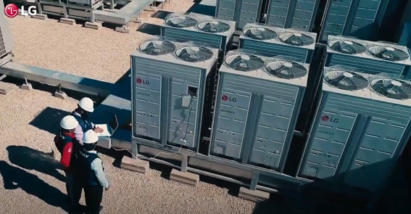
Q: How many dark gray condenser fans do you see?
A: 12